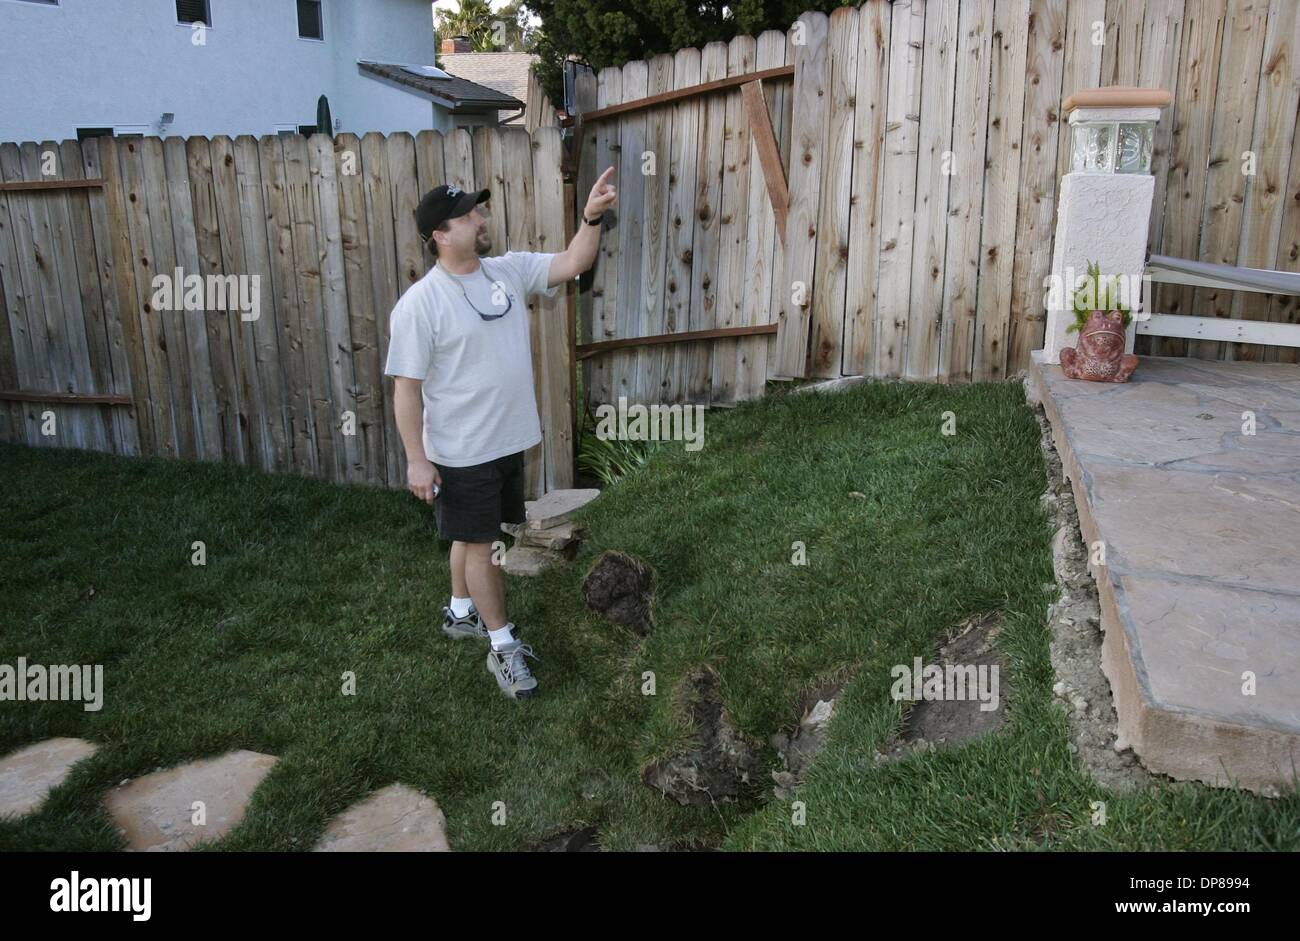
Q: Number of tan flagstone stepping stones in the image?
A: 3